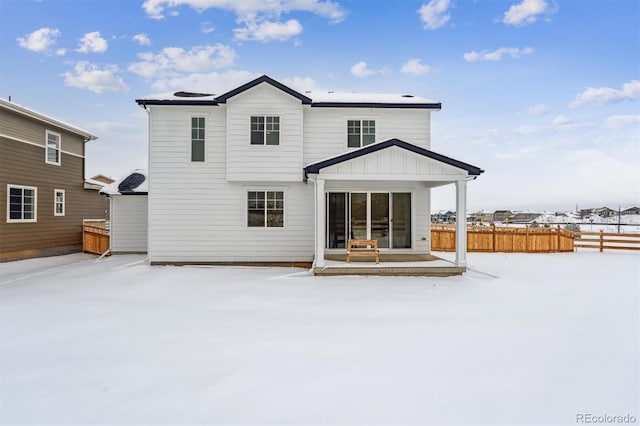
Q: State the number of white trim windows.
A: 7